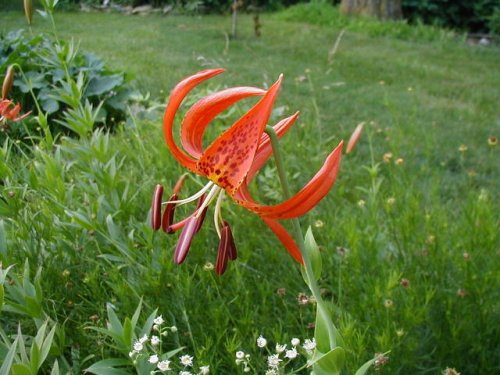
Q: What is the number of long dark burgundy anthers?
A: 6